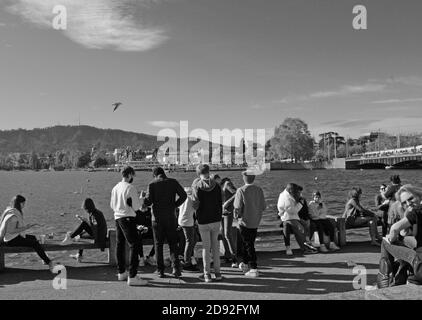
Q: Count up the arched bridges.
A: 1